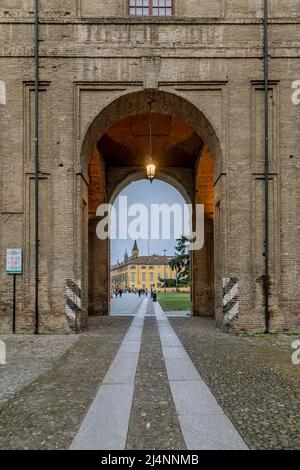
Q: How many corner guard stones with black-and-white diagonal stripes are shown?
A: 2